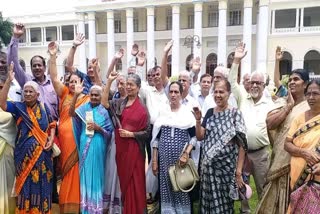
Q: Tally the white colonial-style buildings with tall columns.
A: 1